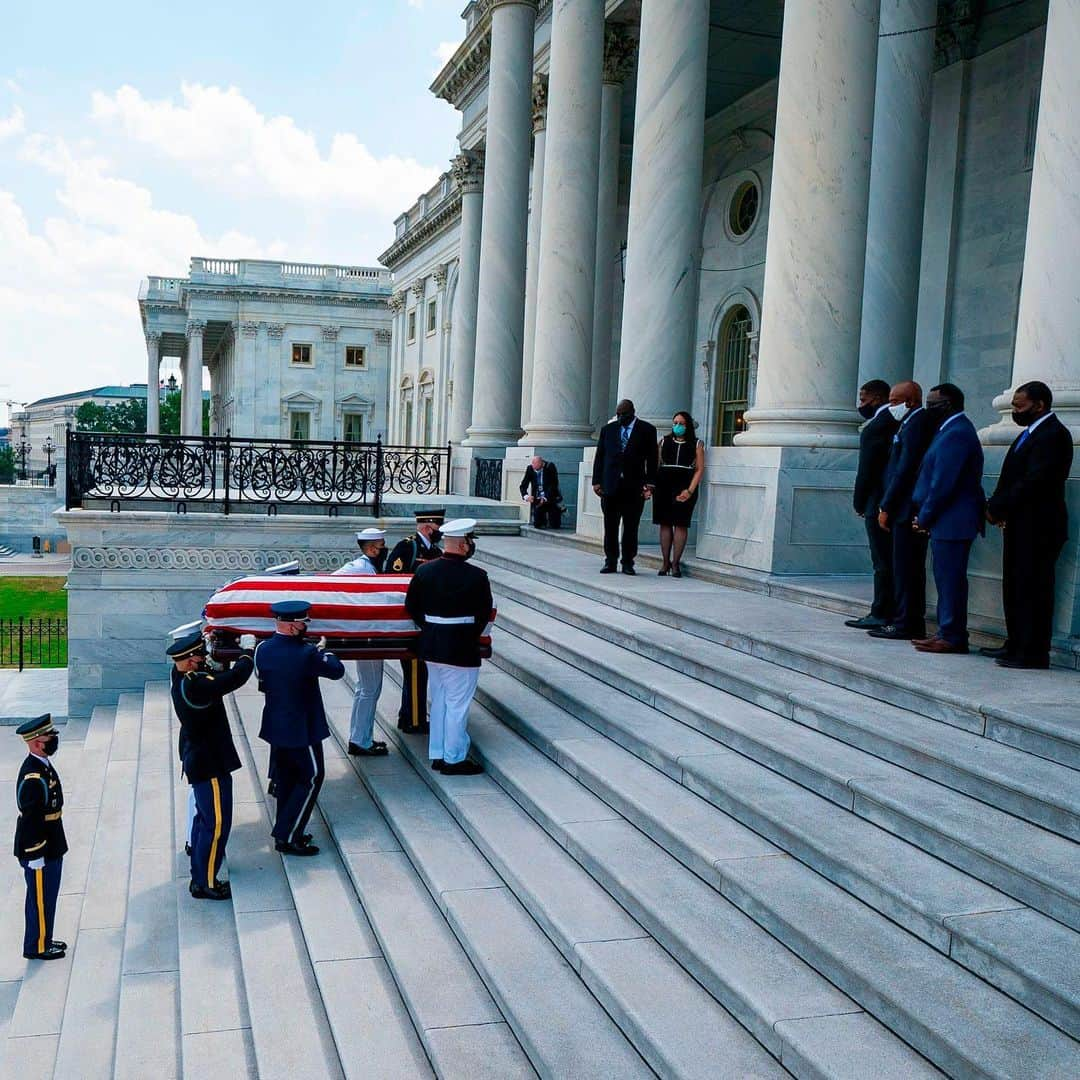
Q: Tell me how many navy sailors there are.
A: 1